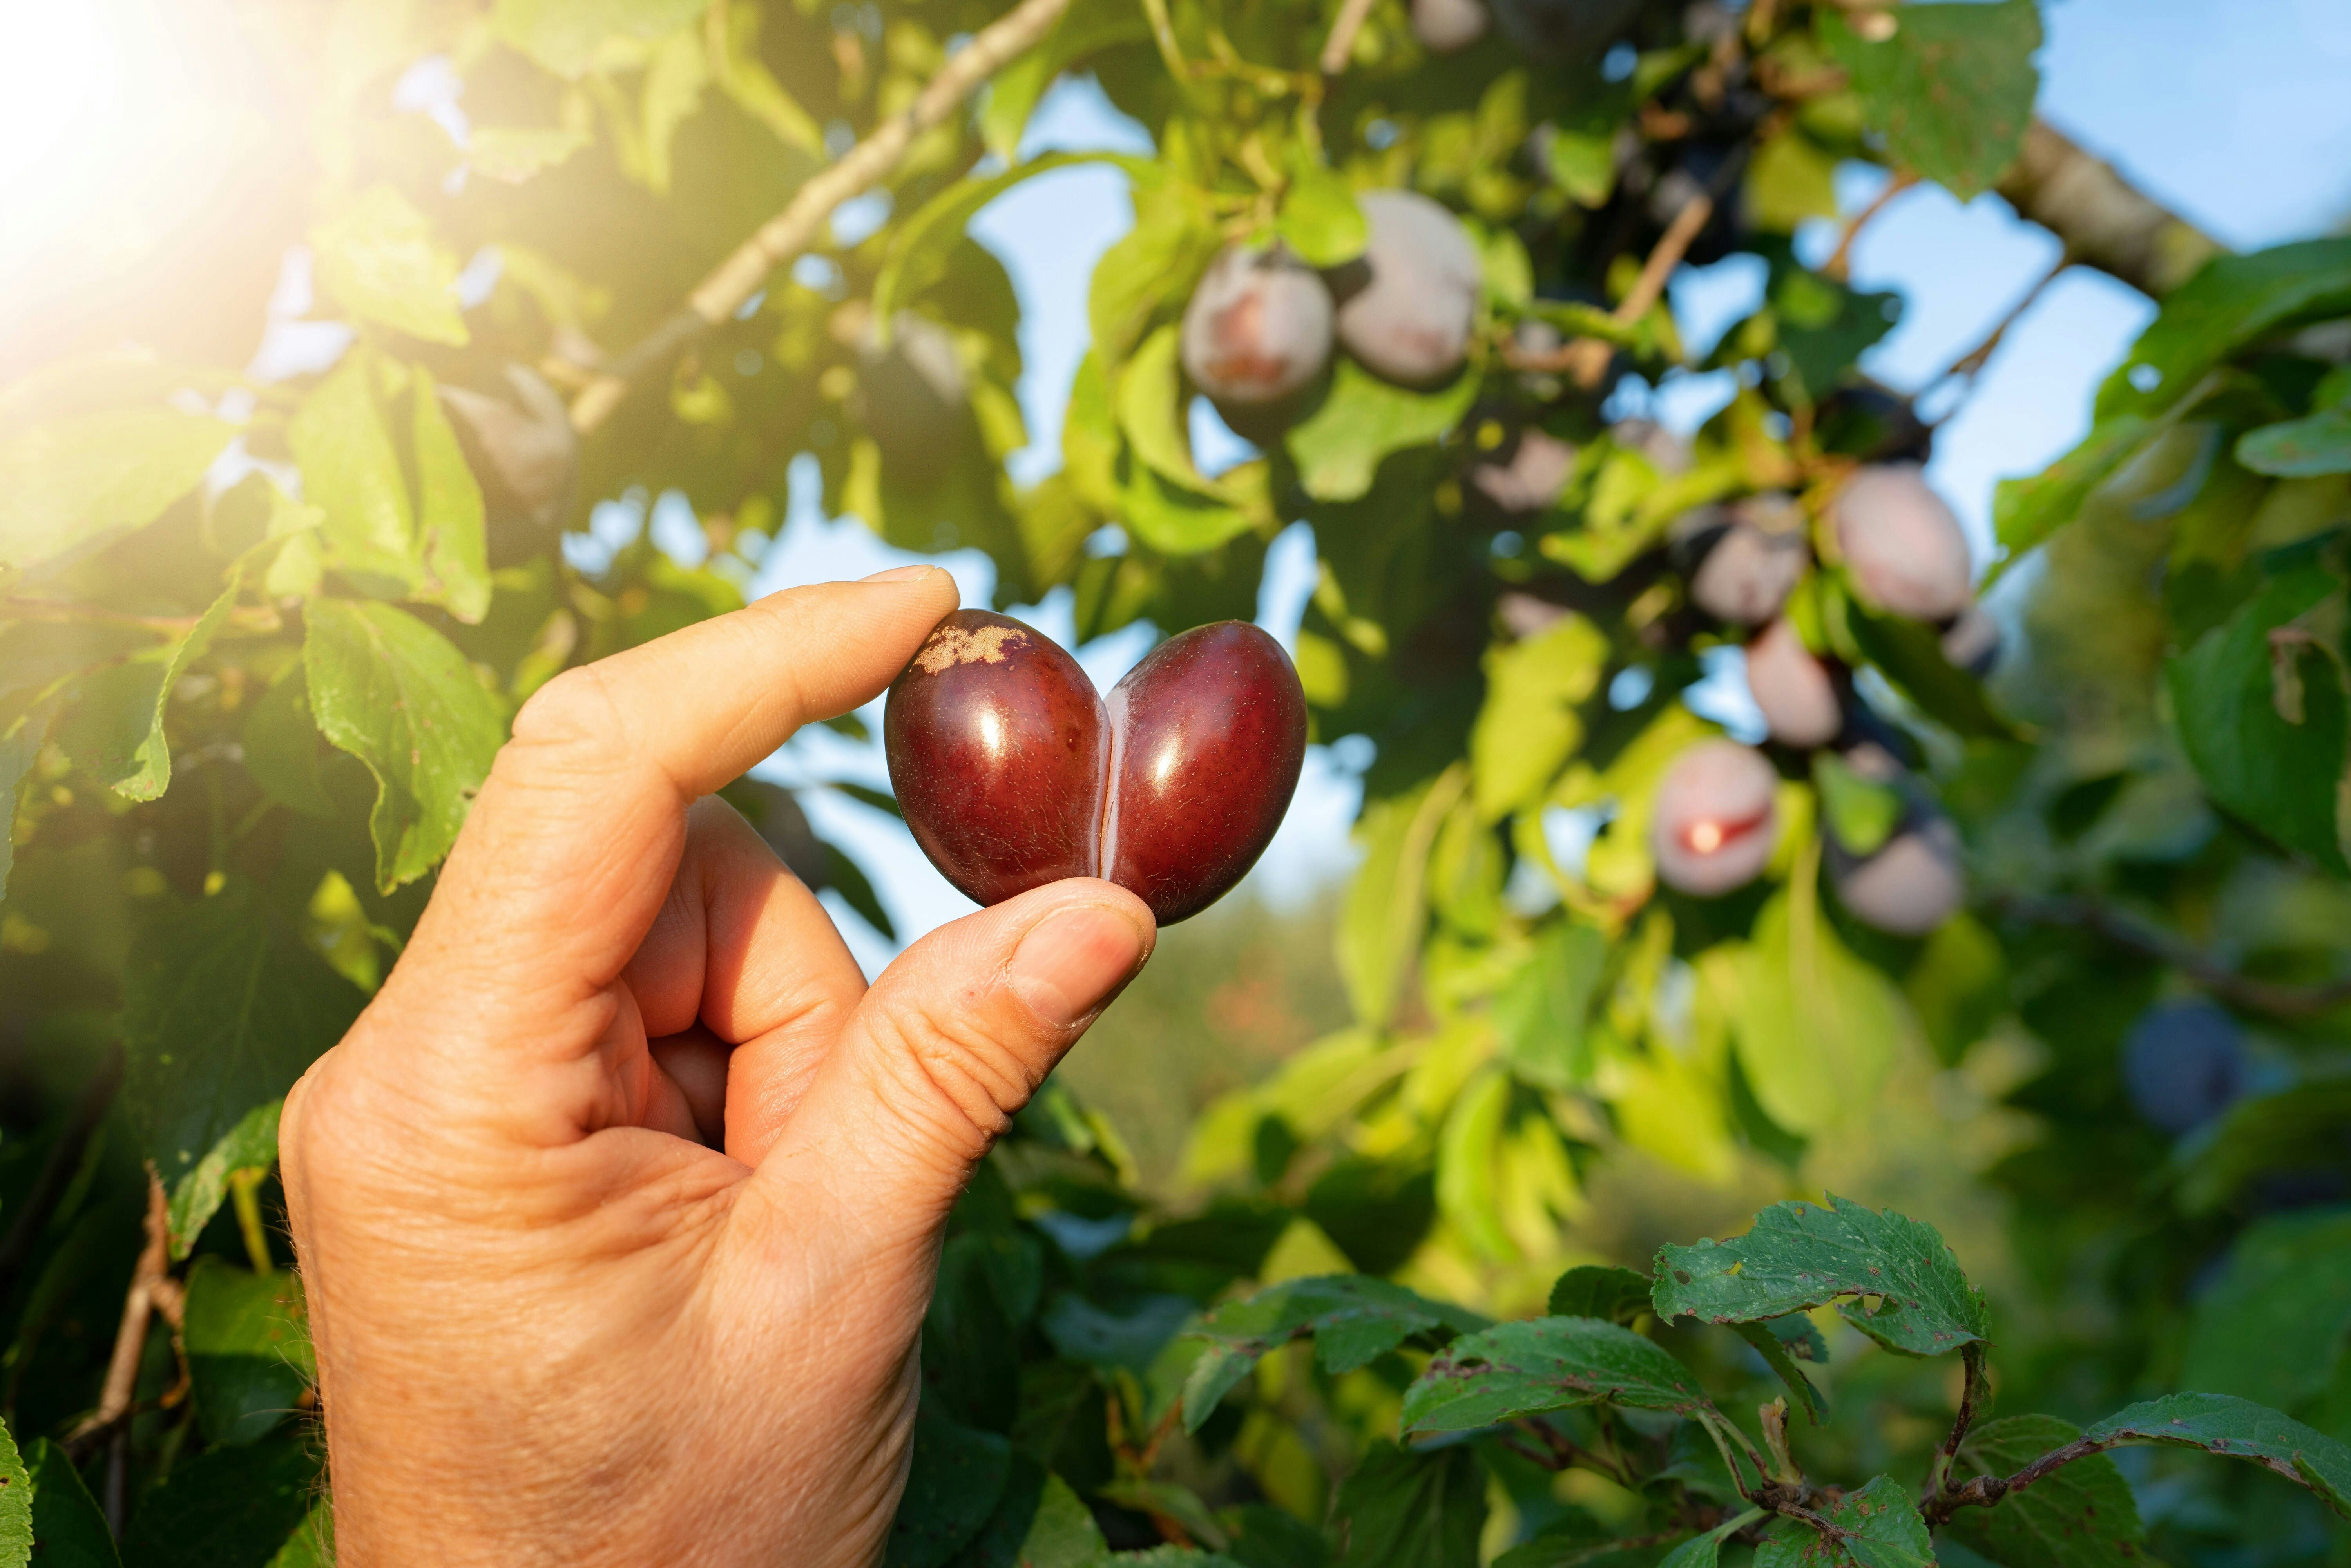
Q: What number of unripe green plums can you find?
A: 0